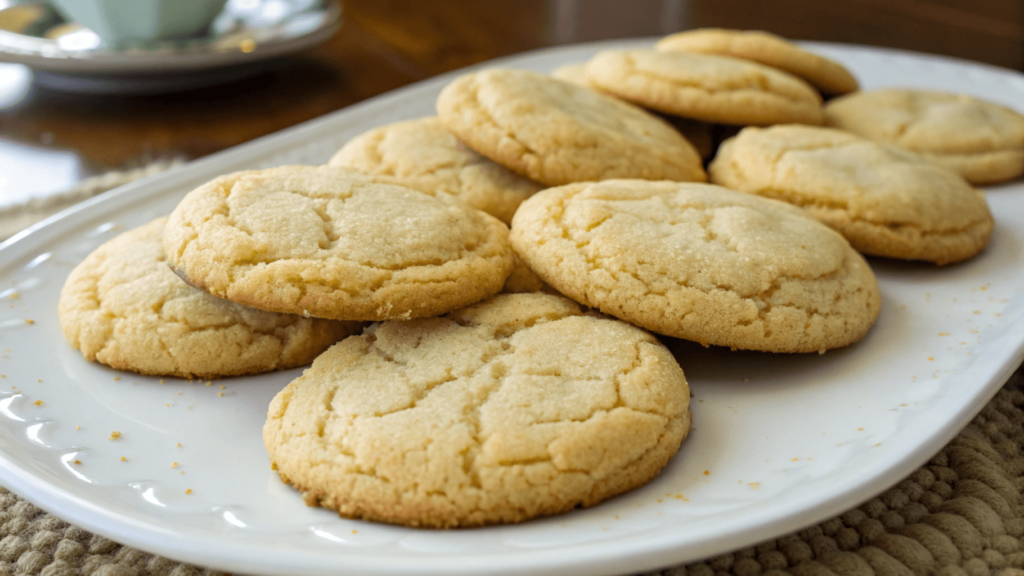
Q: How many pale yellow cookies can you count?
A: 11